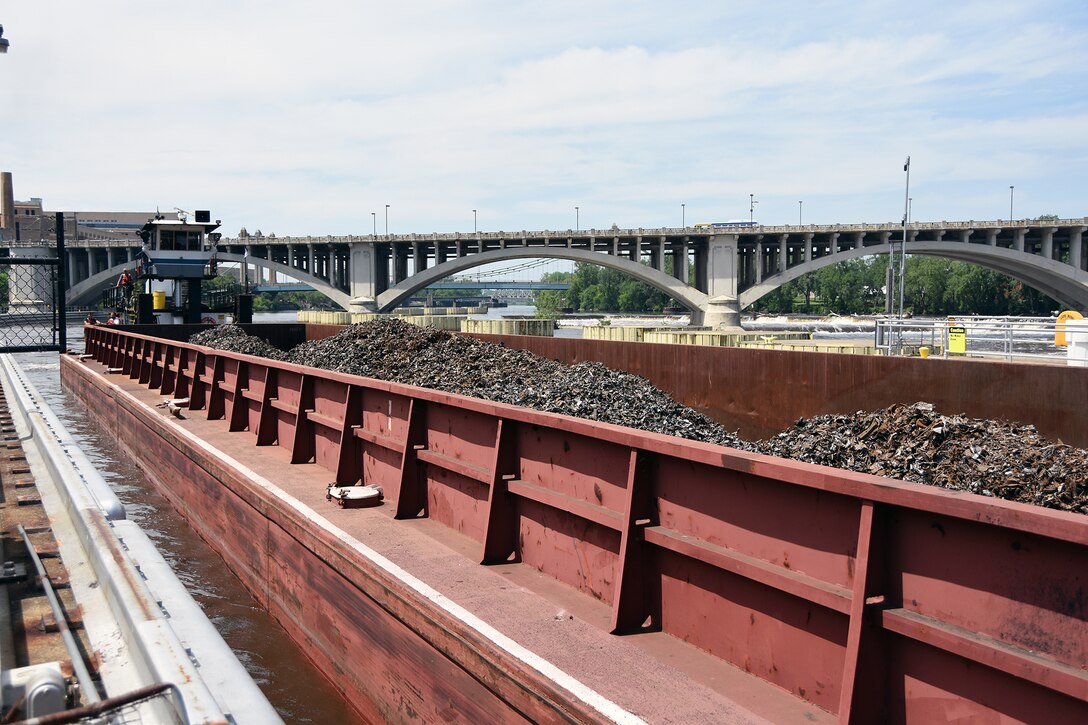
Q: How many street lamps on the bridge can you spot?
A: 9